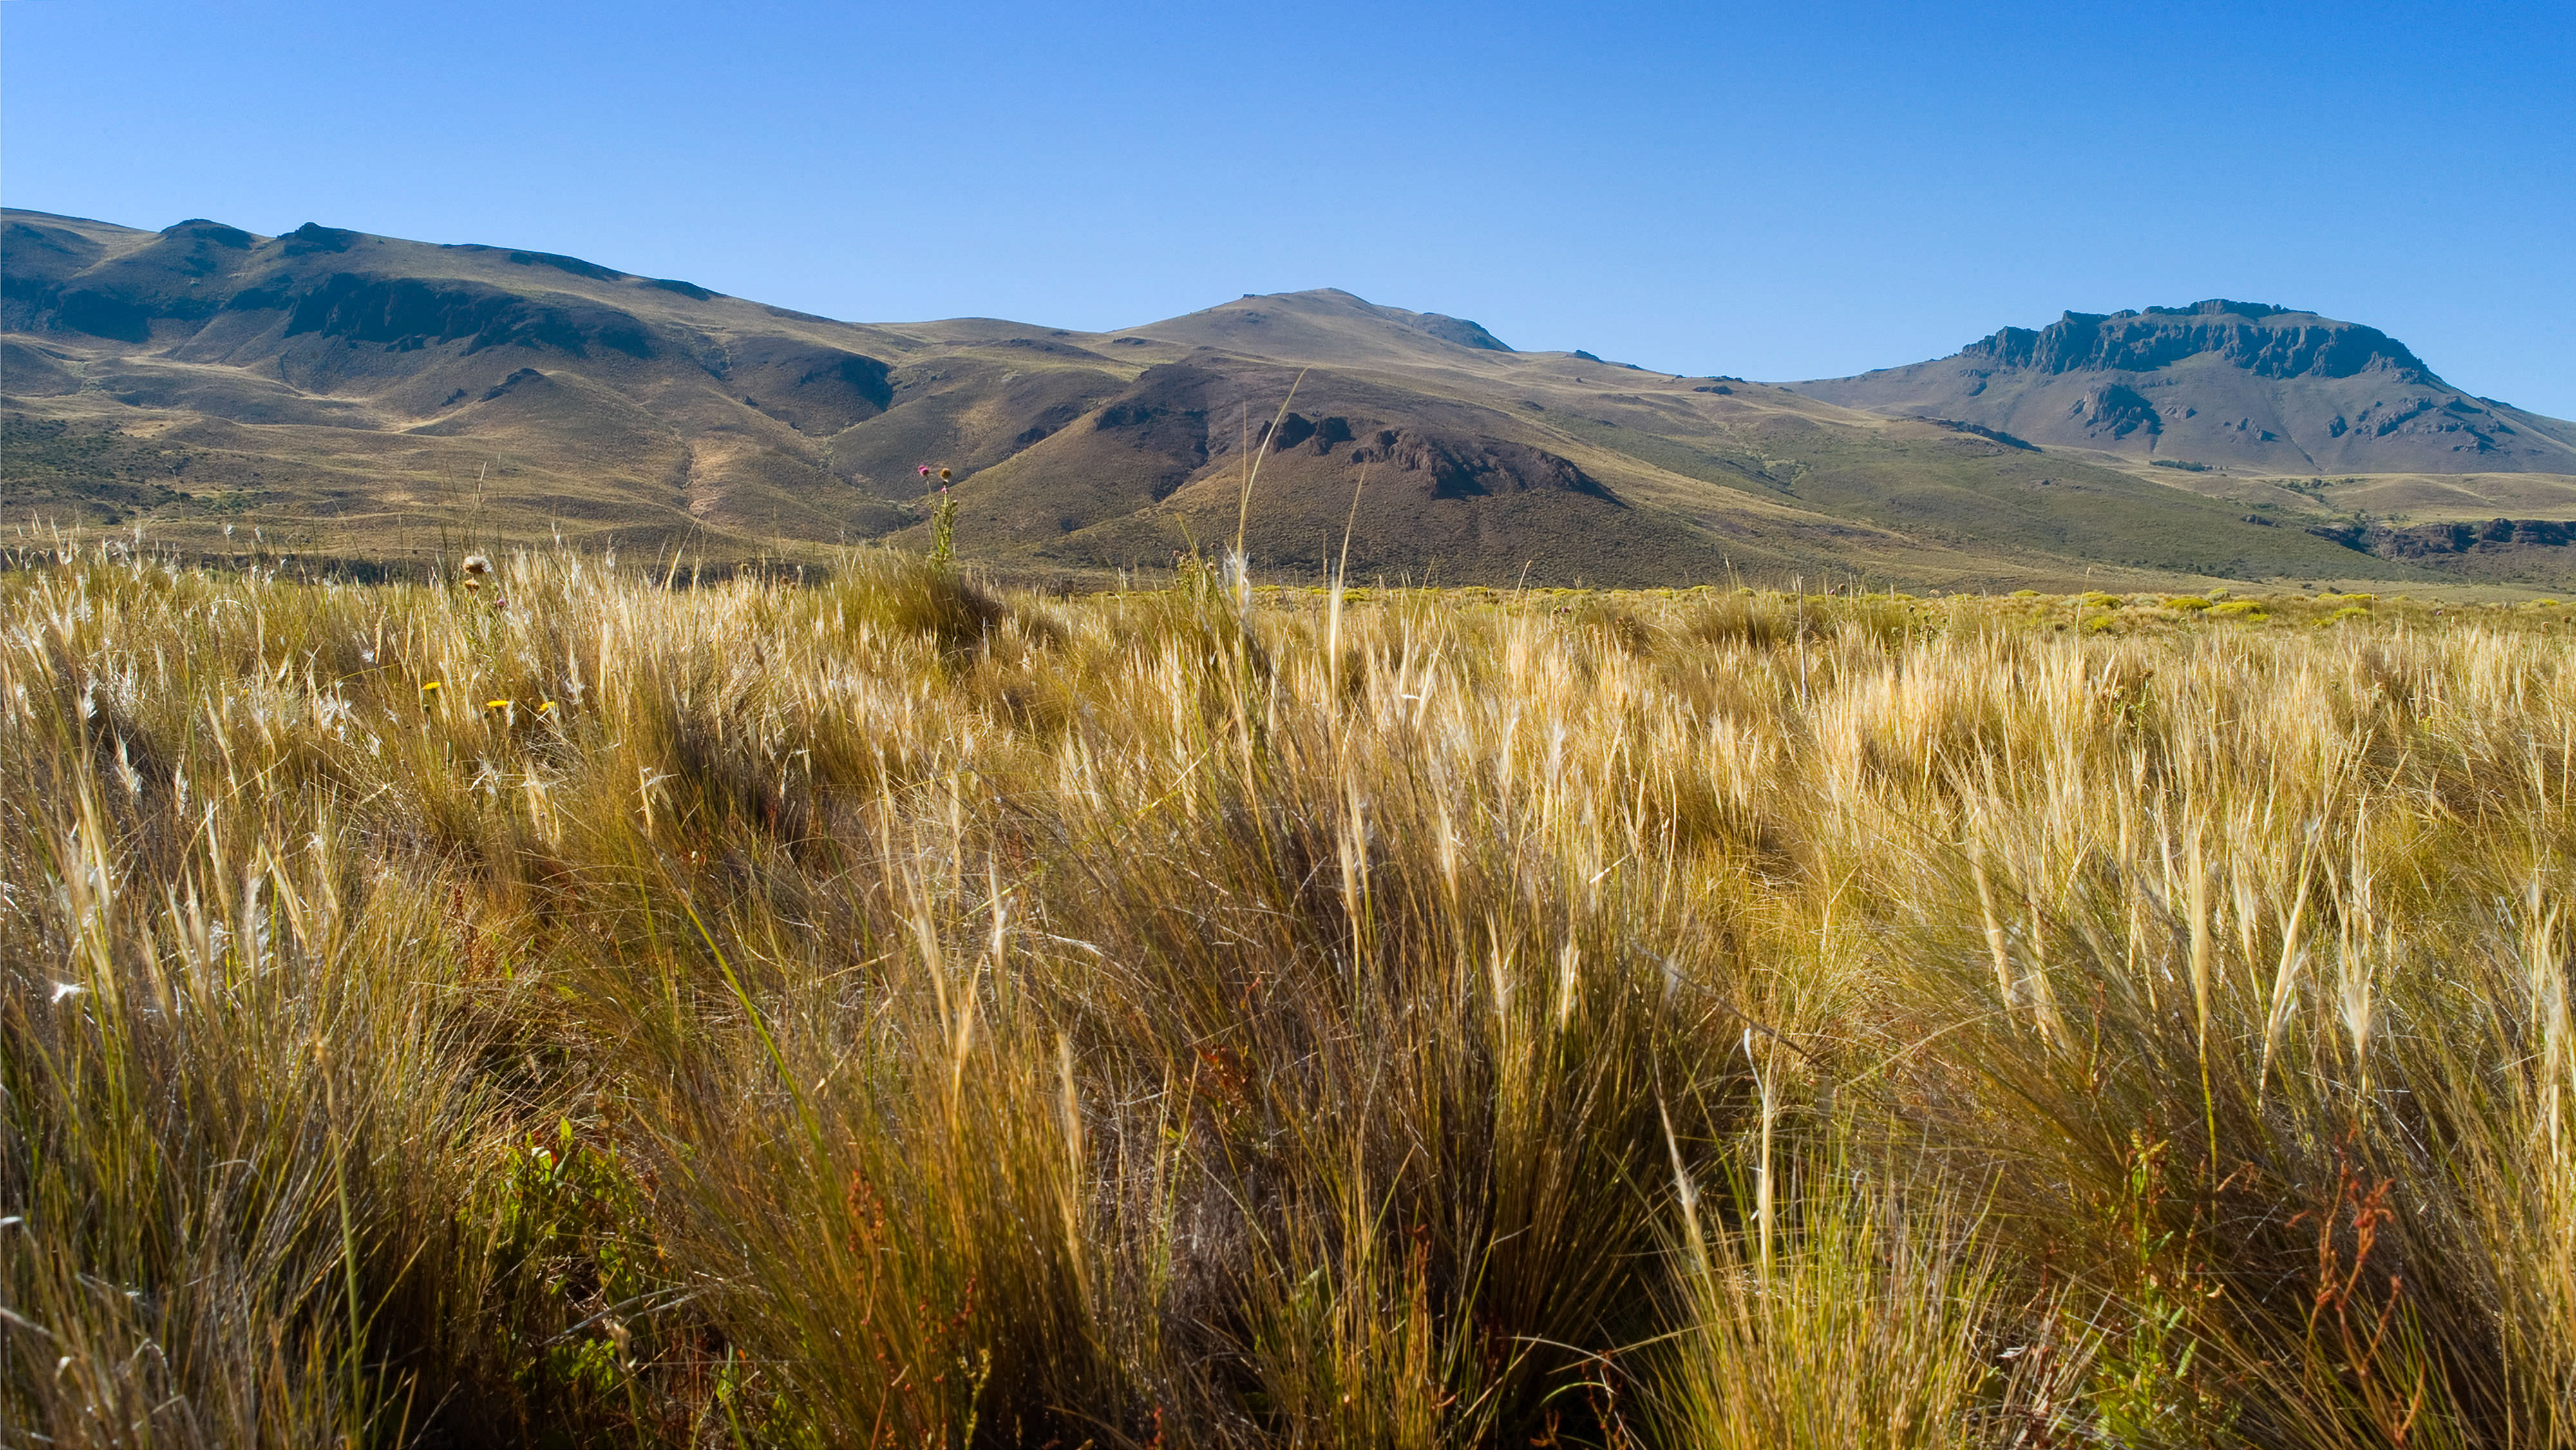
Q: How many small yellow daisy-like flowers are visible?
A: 3